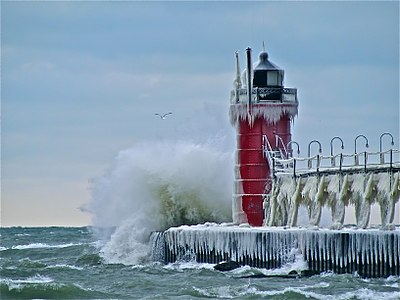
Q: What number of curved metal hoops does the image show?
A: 5